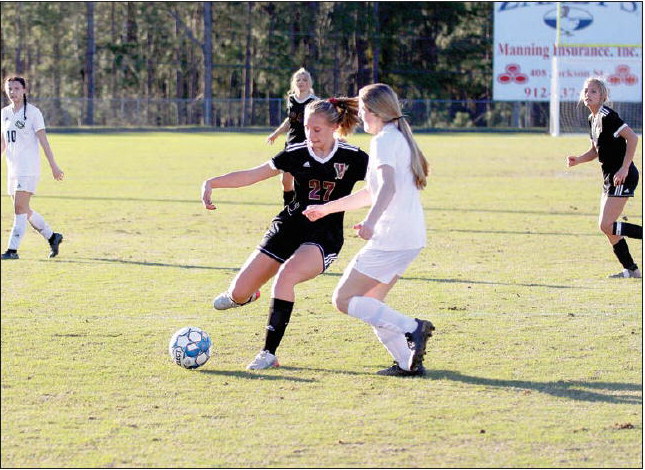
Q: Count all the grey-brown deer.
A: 0